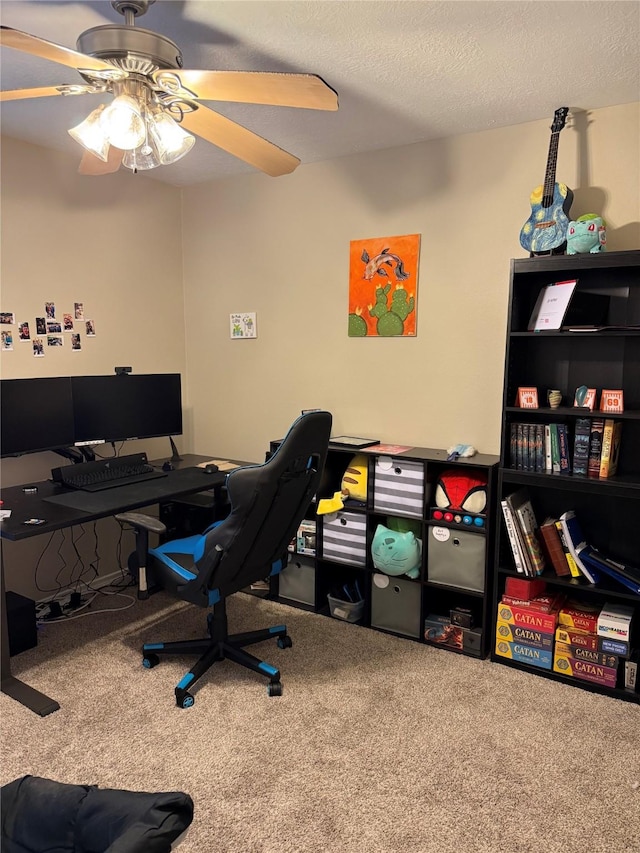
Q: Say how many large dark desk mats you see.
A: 1